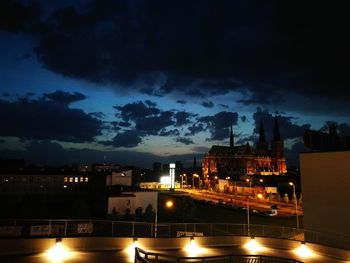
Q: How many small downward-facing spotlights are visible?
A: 5